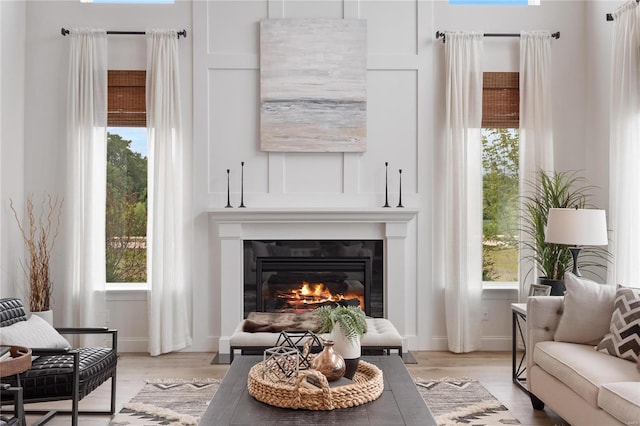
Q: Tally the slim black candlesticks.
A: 4